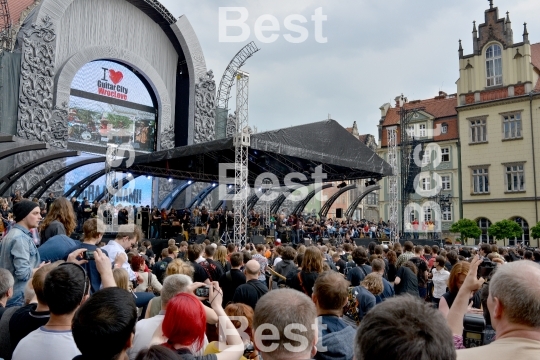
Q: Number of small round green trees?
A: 3